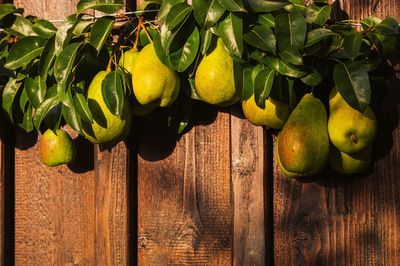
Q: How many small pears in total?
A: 1